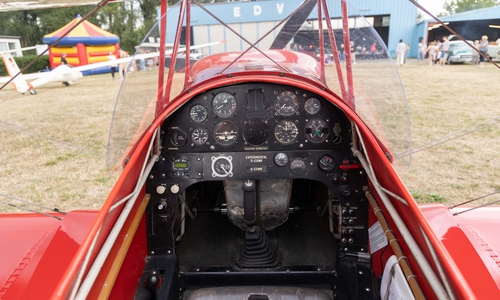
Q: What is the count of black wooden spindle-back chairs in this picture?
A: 0